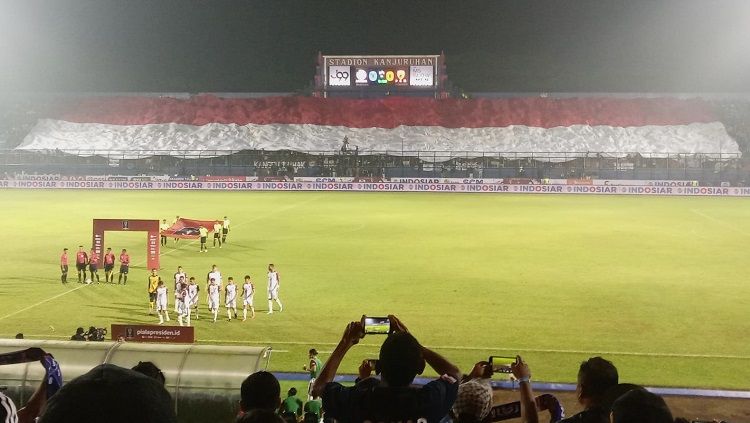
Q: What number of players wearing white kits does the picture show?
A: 10